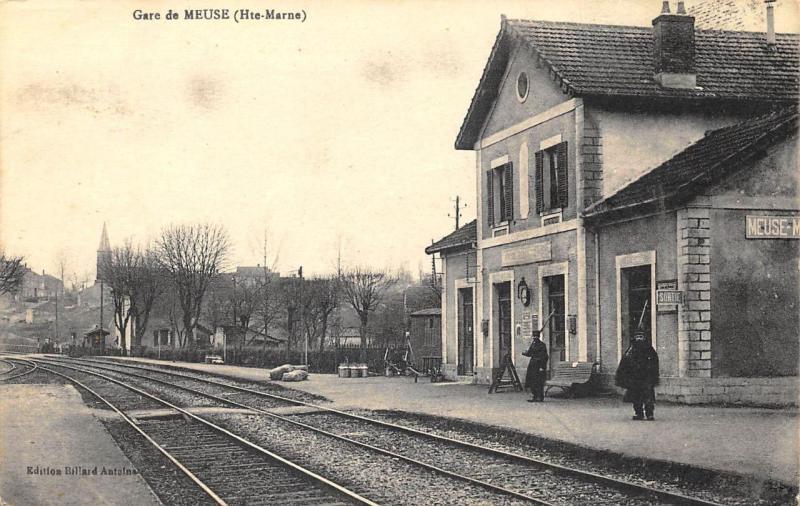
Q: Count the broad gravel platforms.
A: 2